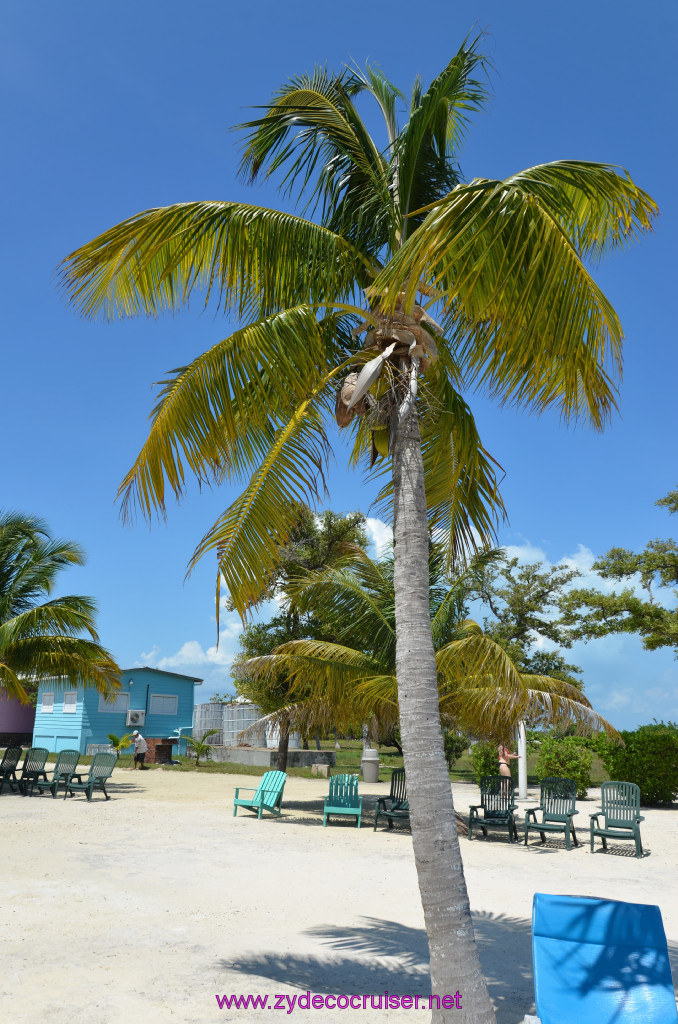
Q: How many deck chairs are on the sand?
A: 11